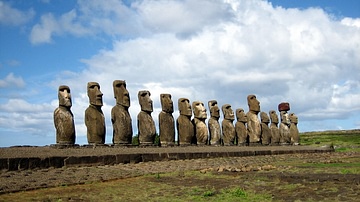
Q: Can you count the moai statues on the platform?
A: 15